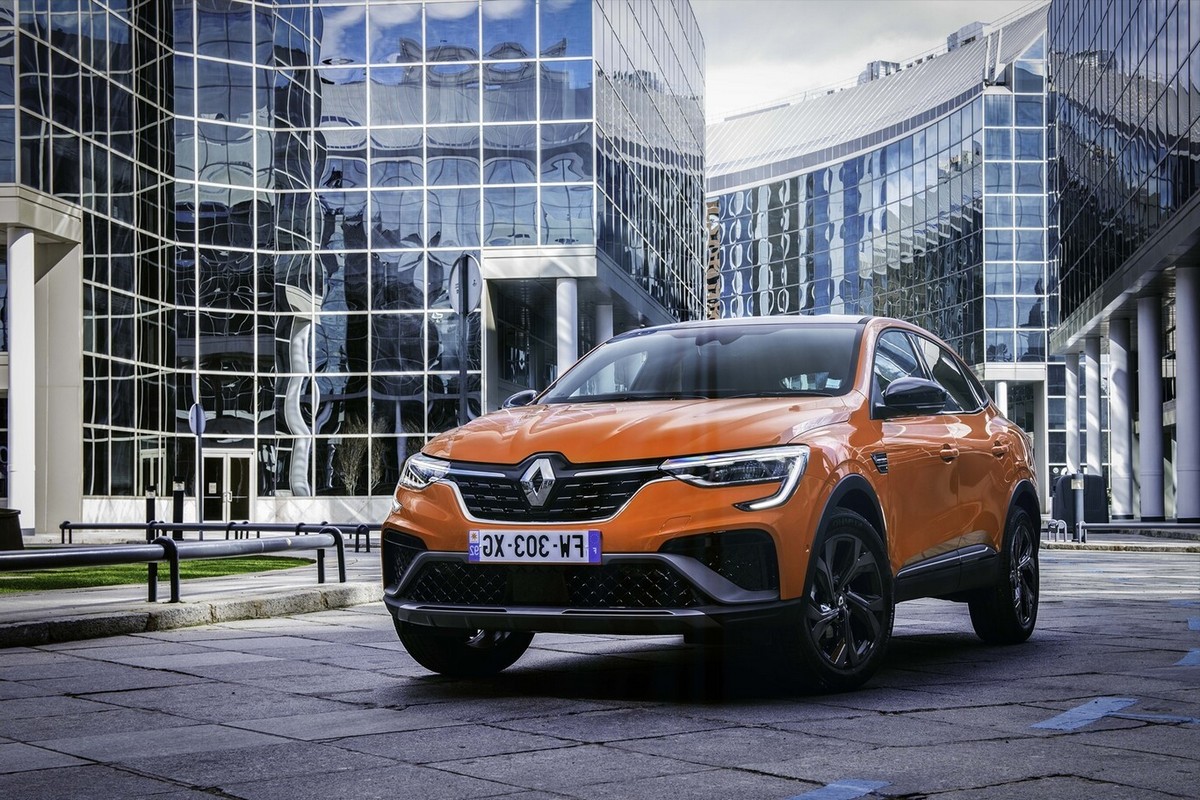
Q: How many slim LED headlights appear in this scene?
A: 2